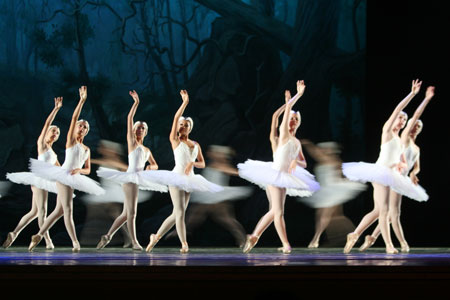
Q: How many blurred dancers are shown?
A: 3